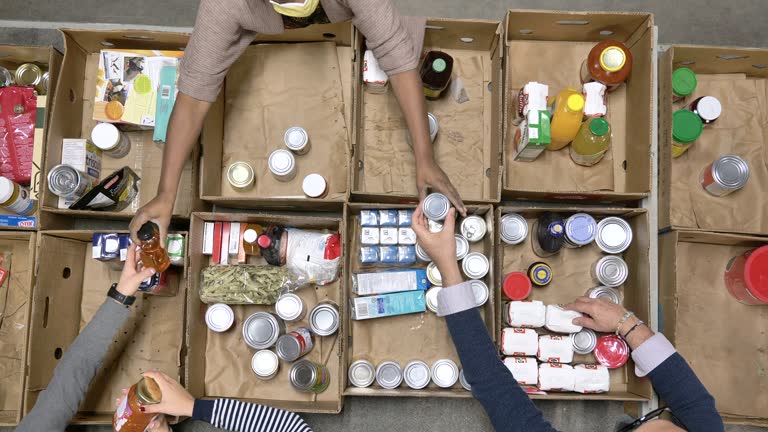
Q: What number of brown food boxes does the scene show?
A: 12